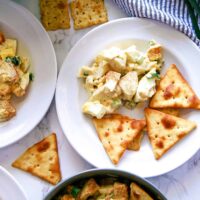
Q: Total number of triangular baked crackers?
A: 4